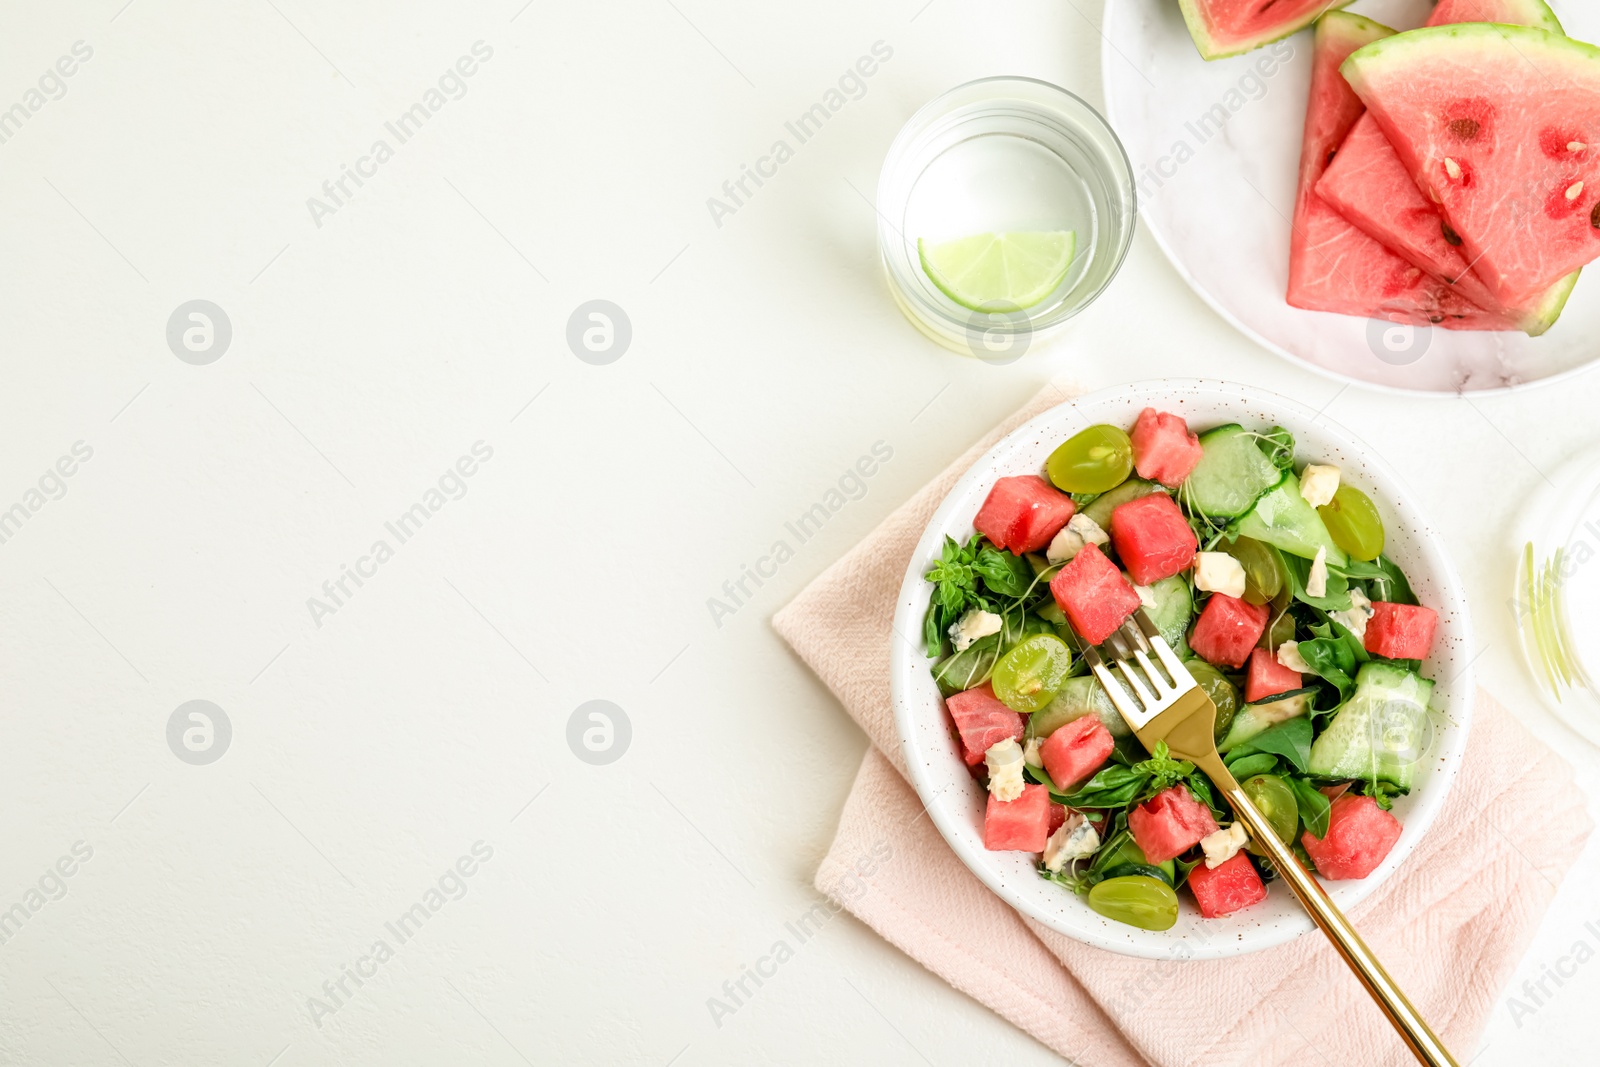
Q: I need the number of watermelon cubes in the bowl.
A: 13